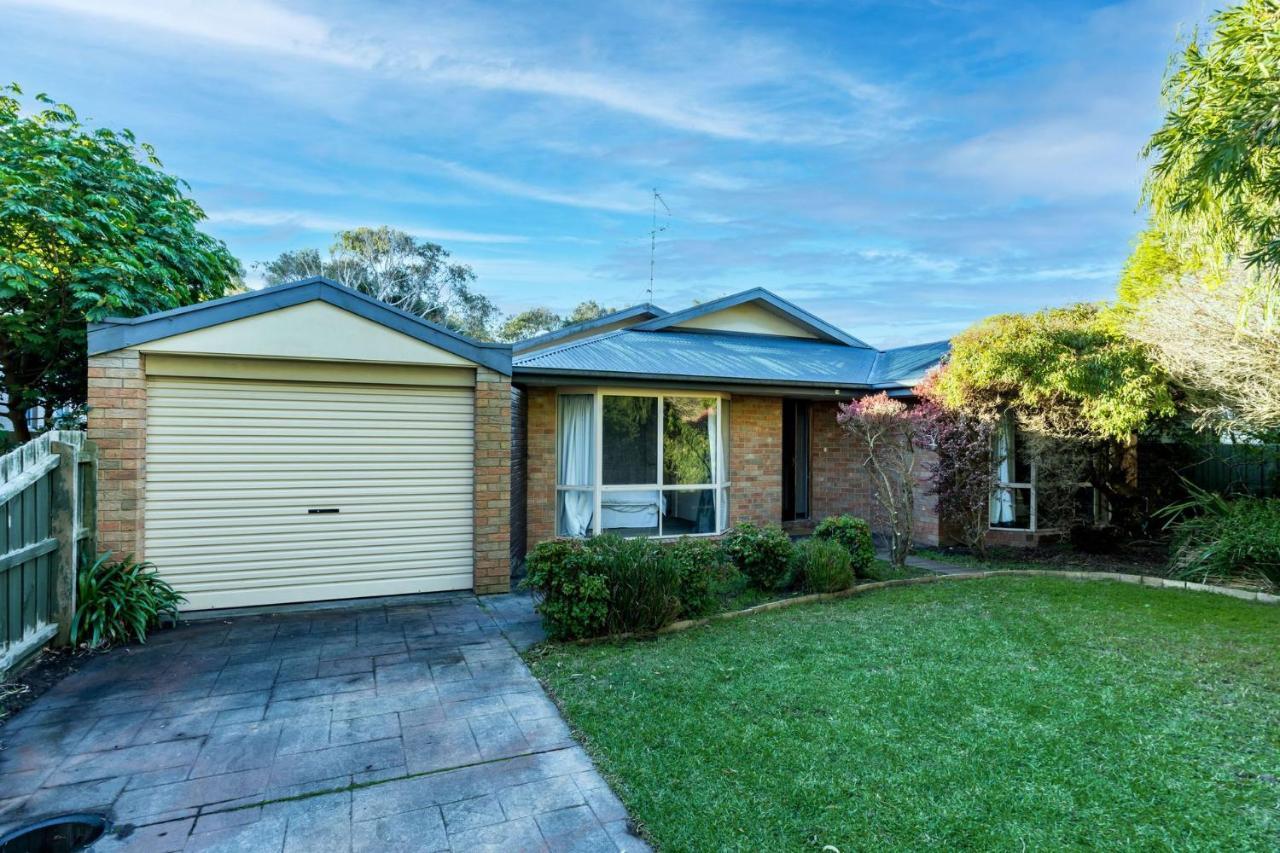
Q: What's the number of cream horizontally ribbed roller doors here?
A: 1